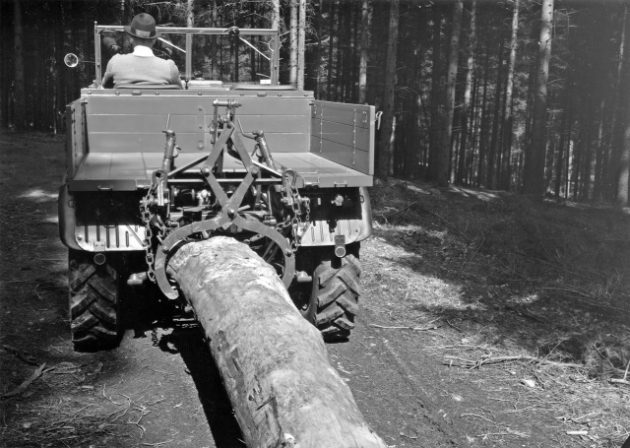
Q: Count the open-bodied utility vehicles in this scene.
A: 1